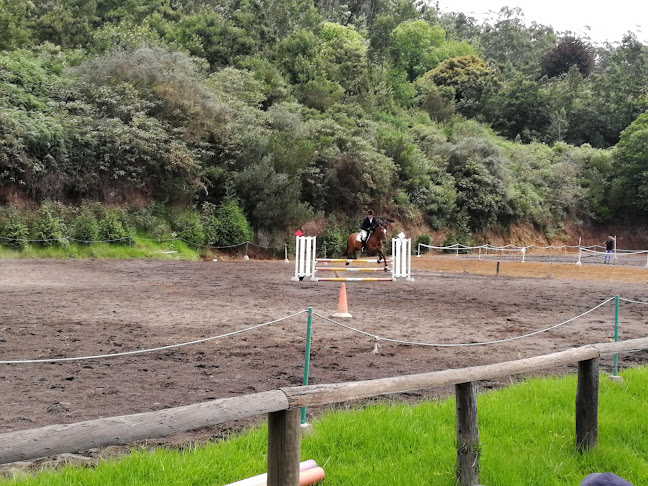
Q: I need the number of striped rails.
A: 3